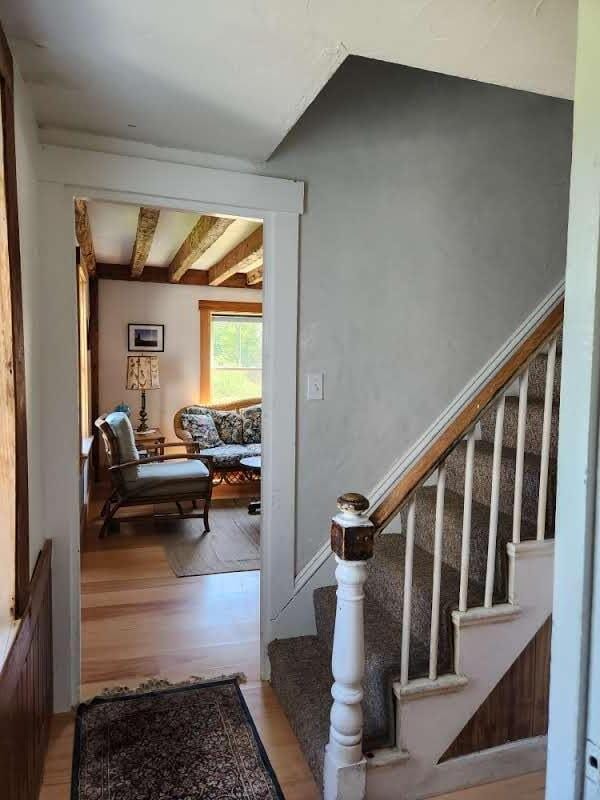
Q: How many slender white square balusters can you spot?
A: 6